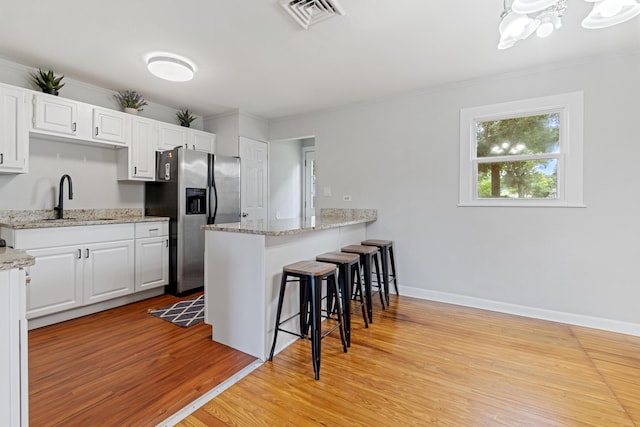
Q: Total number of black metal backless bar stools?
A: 4